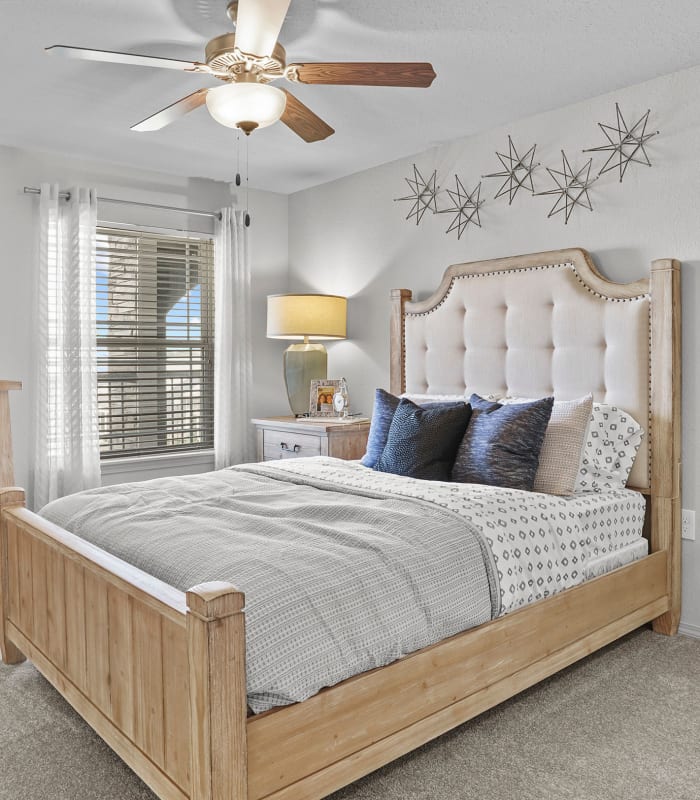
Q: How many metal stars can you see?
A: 5